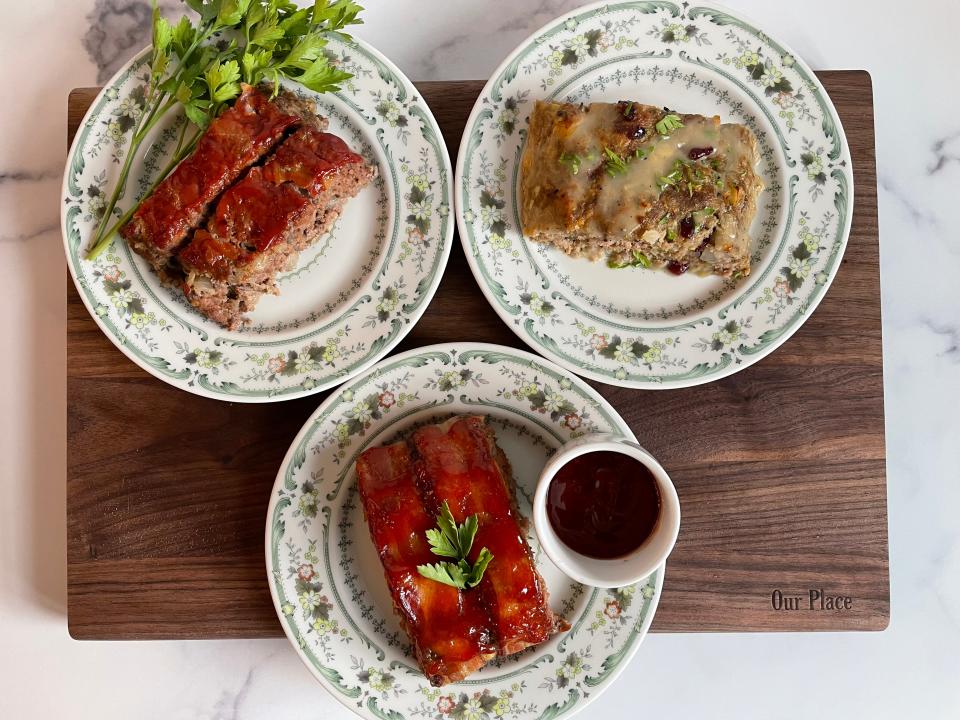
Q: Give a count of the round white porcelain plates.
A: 3